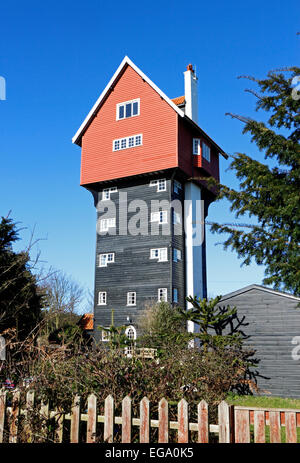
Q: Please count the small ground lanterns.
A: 0